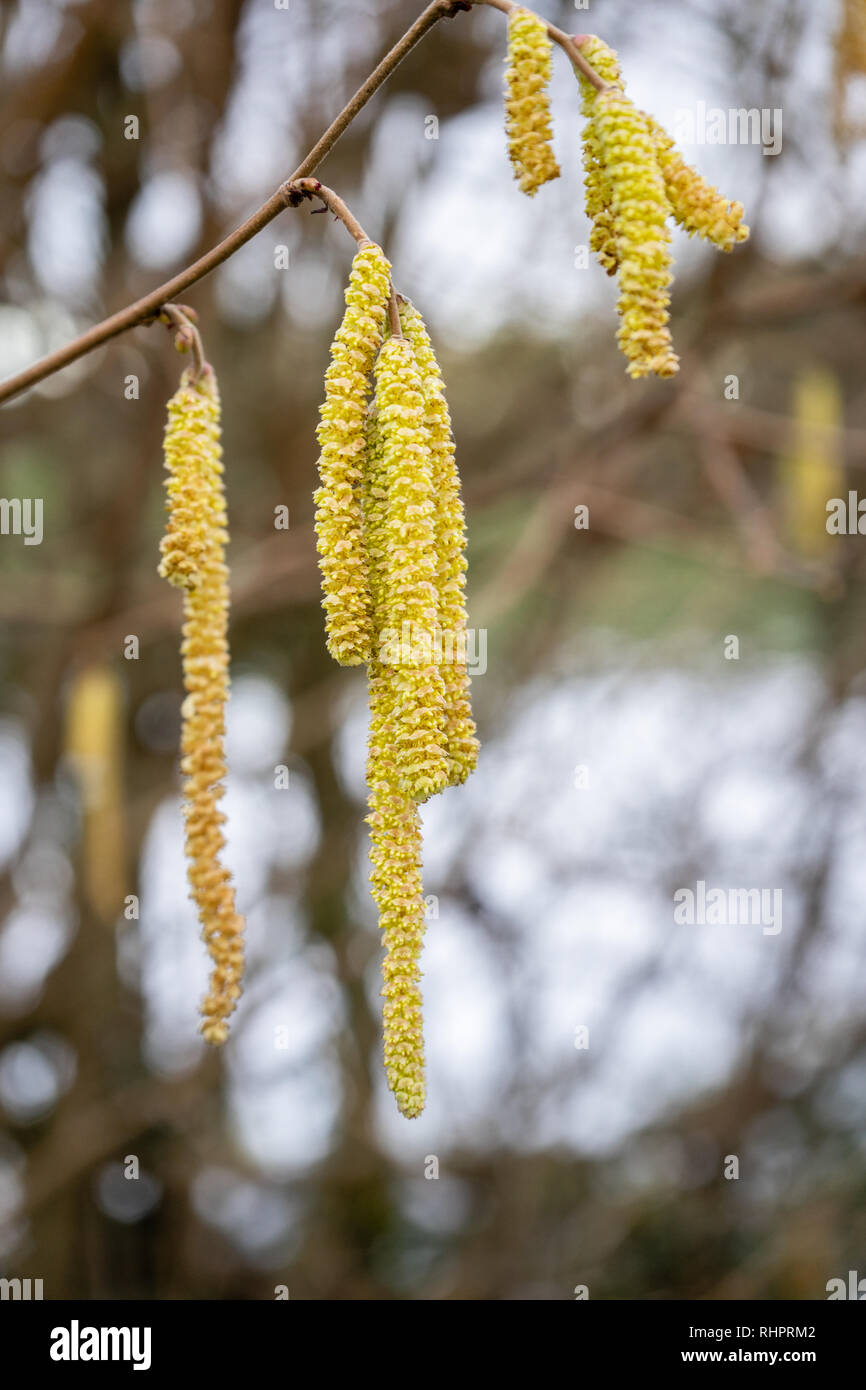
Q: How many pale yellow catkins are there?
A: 10